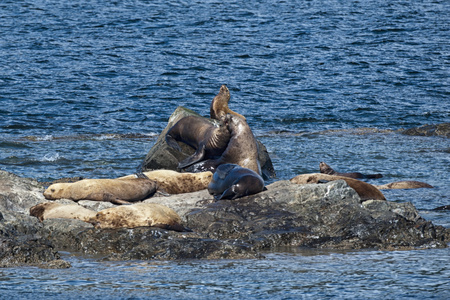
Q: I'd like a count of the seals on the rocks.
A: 11